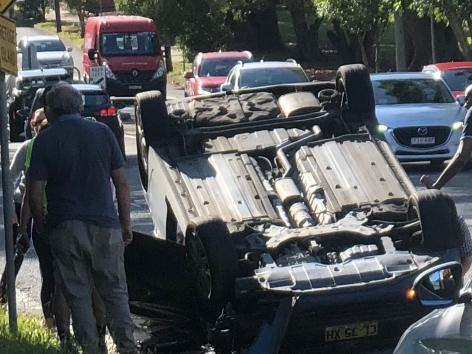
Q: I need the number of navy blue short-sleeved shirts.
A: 2